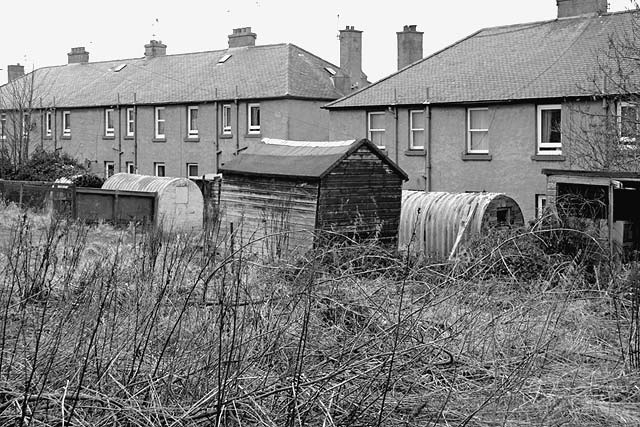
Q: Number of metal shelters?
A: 2